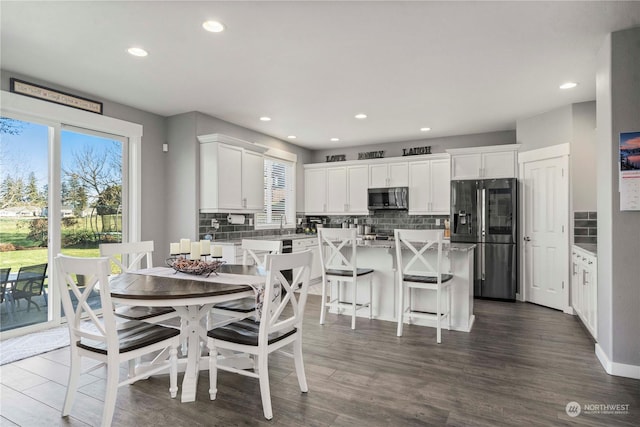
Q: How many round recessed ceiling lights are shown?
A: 8